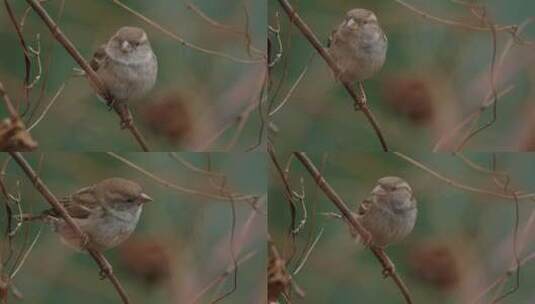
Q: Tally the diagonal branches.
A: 4